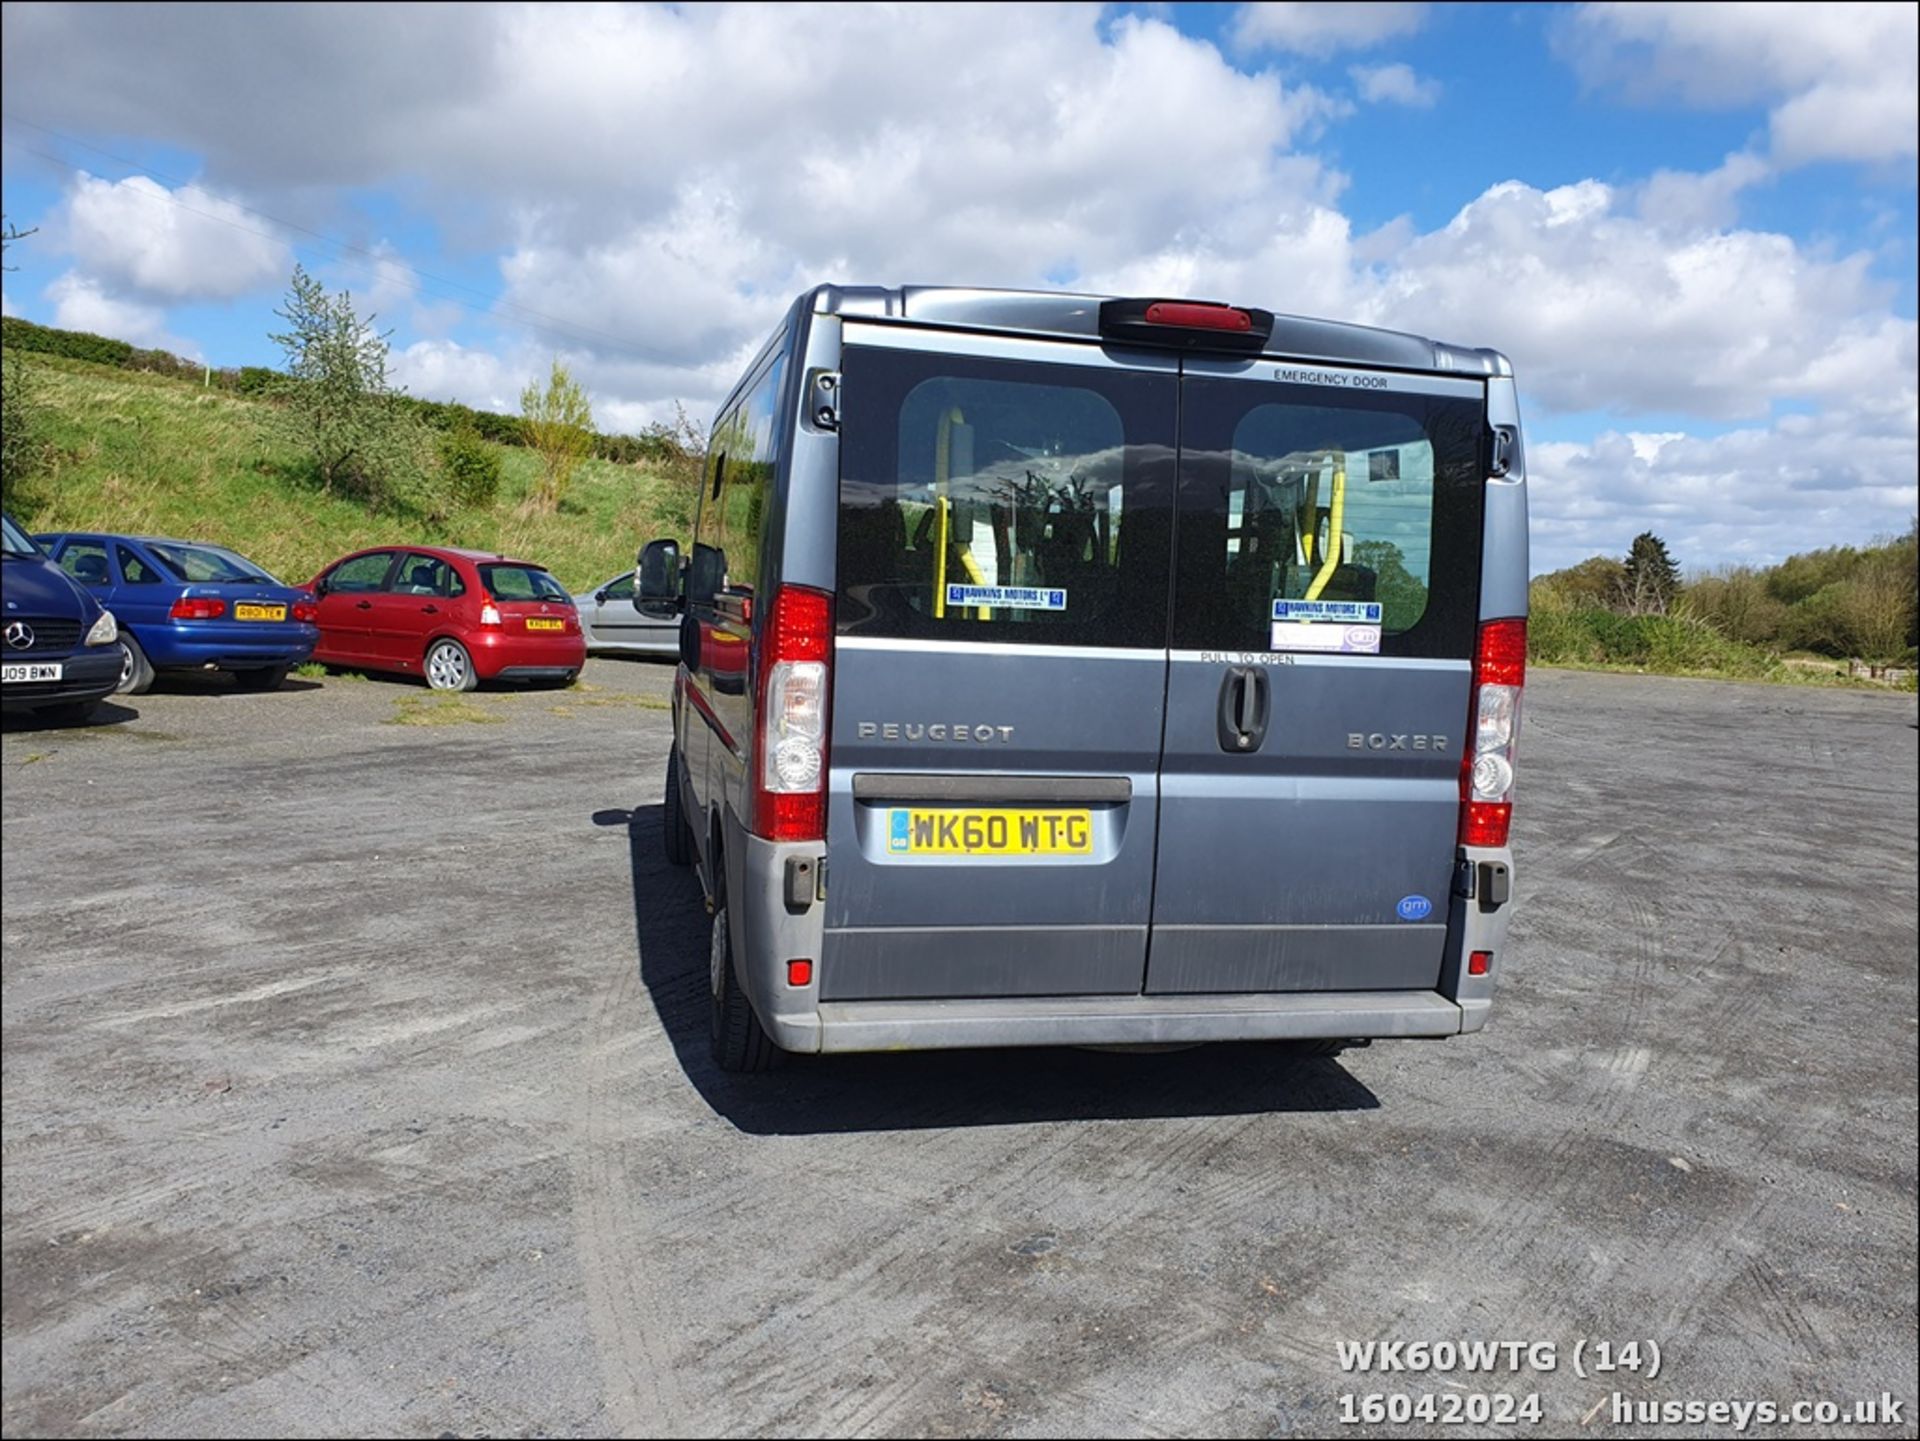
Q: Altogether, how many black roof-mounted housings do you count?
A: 1